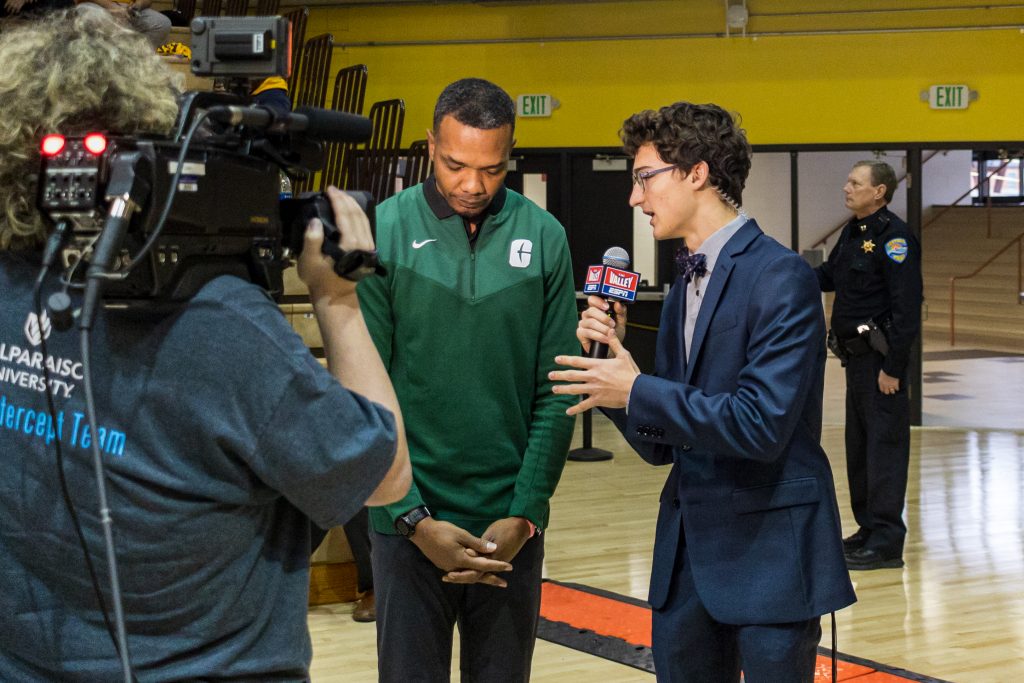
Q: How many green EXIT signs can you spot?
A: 2